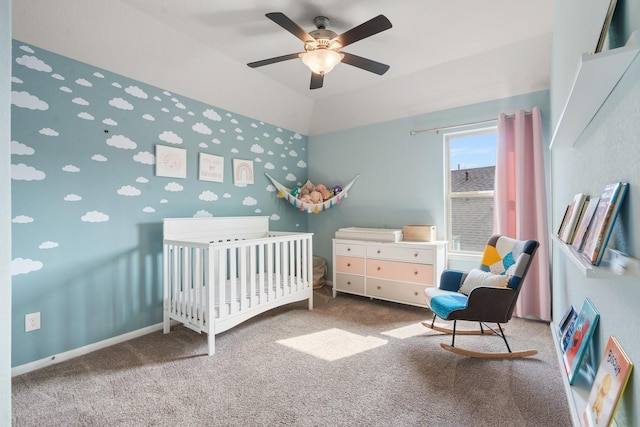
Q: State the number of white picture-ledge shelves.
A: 3